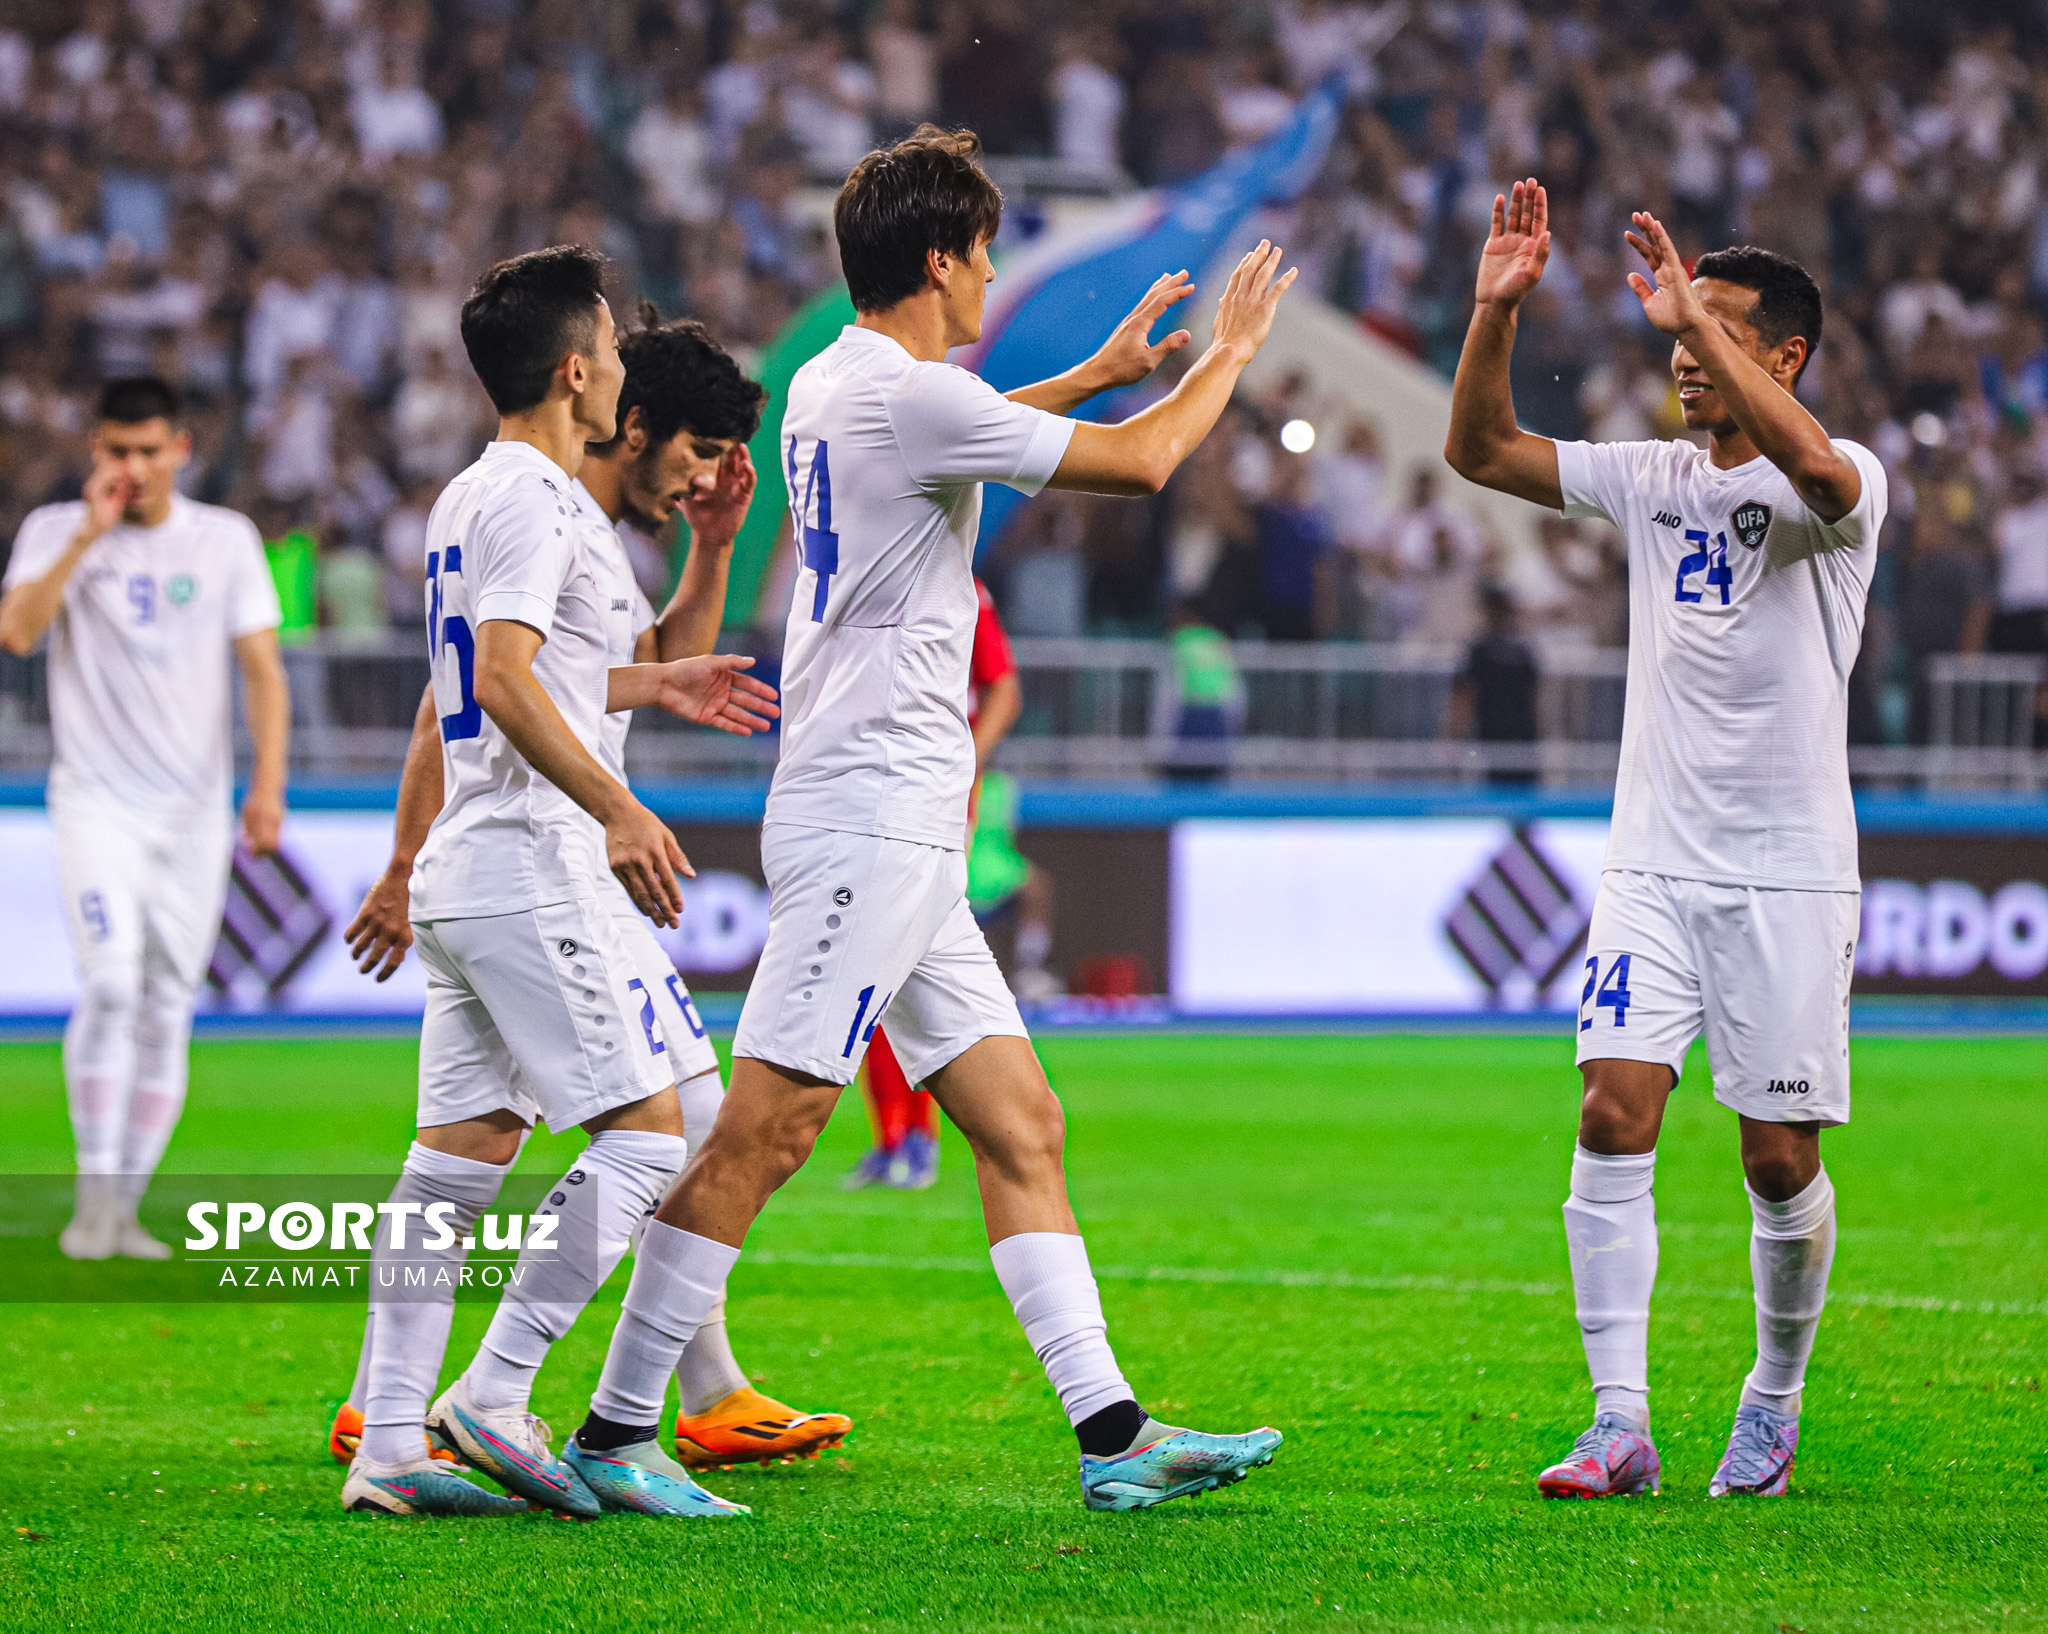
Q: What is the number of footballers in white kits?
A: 5